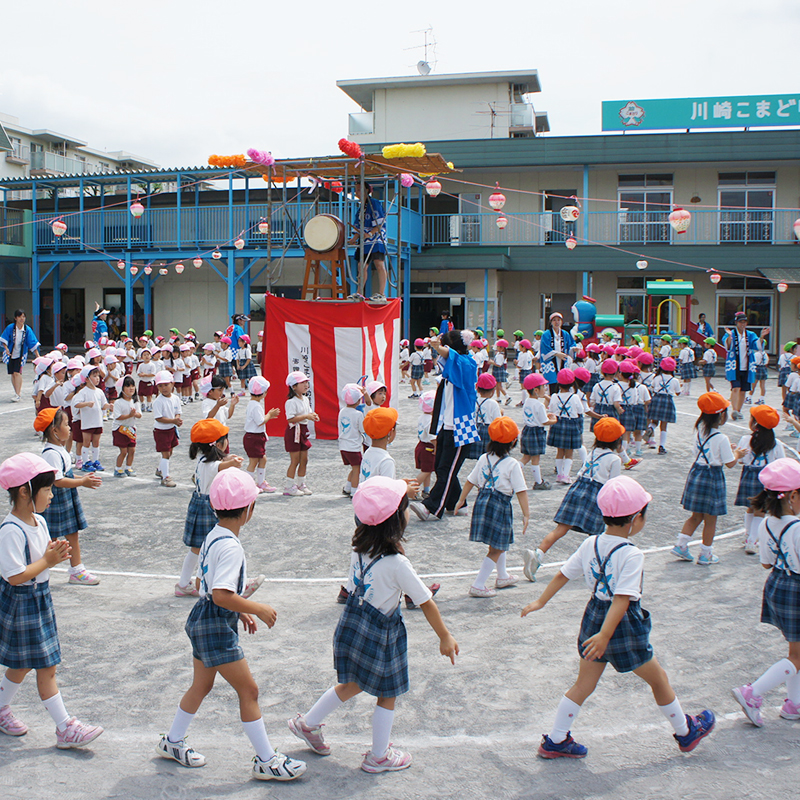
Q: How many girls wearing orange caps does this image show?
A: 6